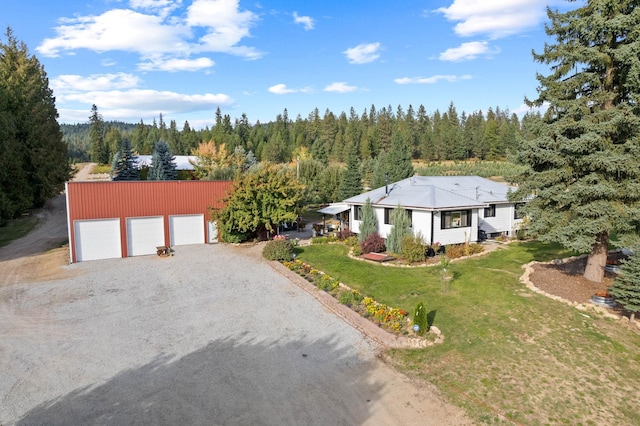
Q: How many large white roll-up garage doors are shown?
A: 3